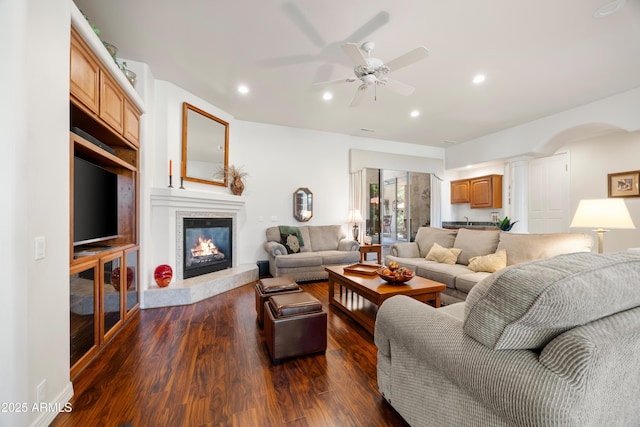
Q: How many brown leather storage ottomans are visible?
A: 2